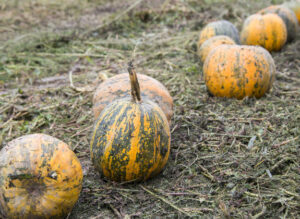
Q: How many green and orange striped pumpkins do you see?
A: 1